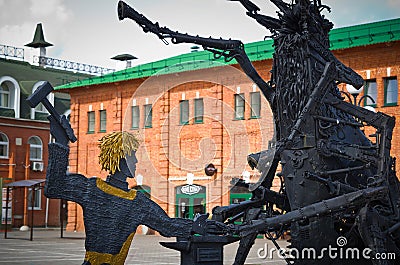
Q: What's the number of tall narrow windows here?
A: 10